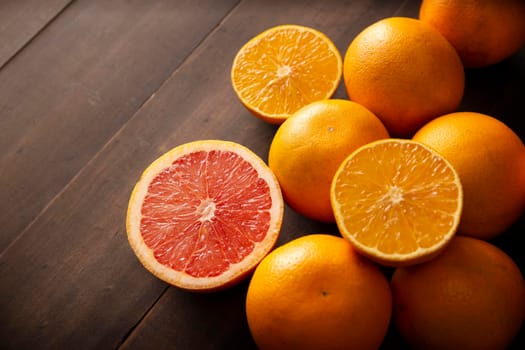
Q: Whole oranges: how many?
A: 6